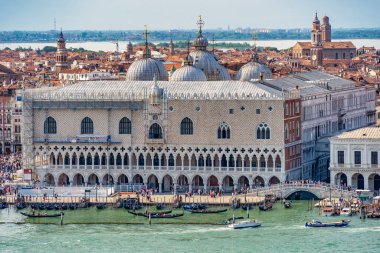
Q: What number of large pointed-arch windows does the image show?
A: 7